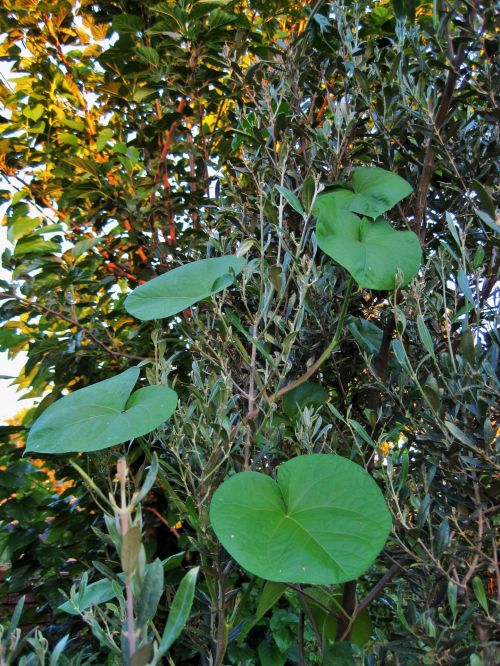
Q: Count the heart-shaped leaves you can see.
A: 5